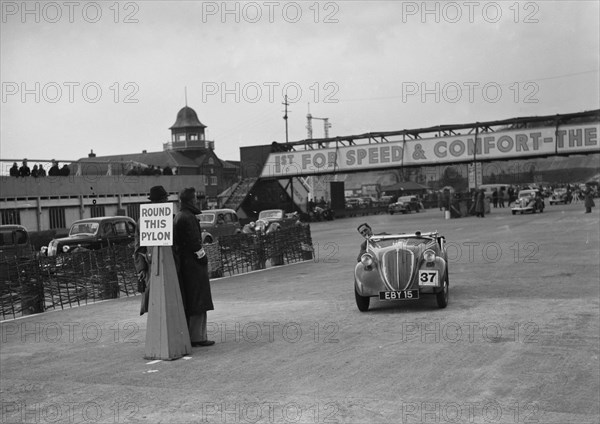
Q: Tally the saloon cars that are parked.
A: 3